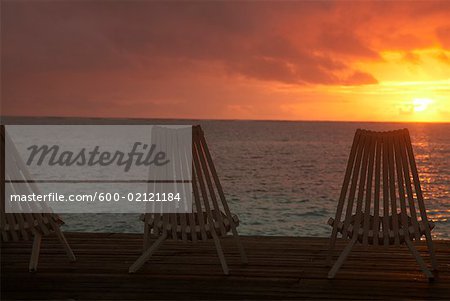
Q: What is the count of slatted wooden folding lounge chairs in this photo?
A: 3